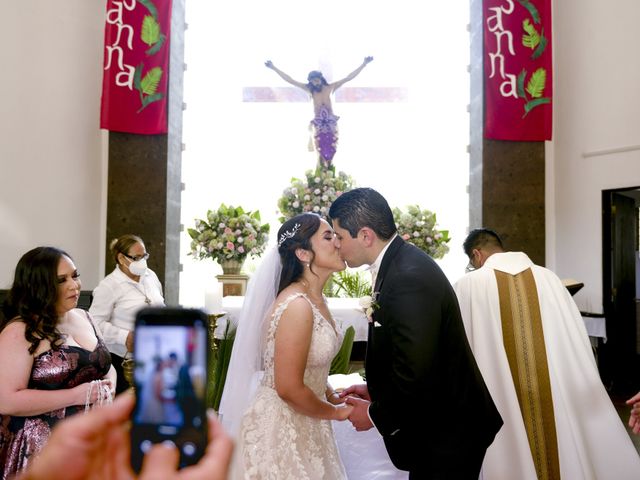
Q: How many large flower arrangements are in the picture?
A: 3